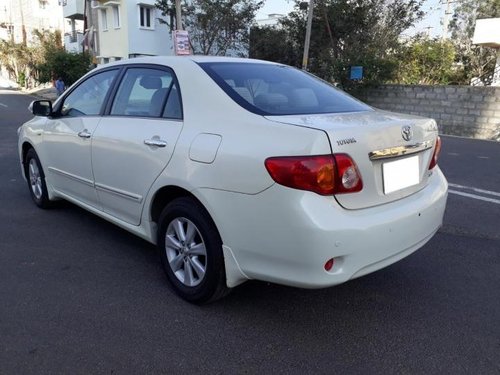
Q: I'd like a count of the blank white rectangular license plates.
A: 1